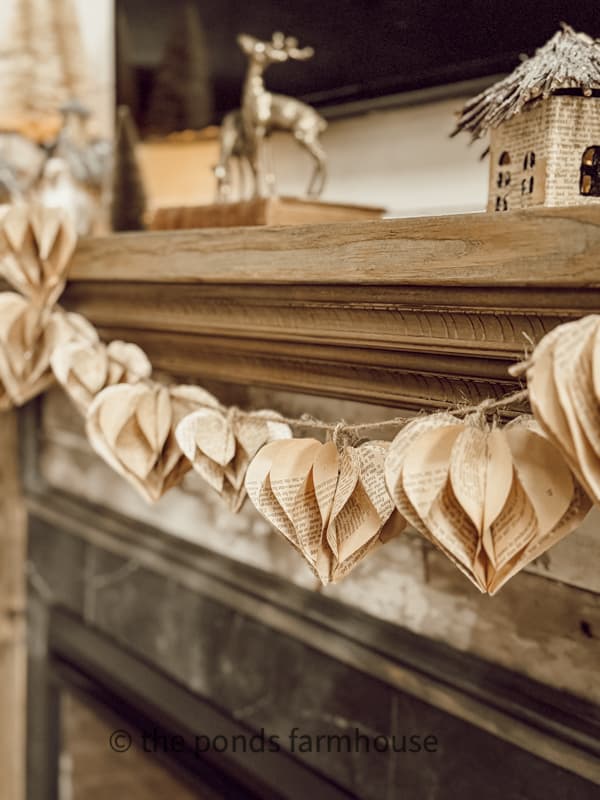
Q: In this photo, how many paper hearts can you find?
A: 8